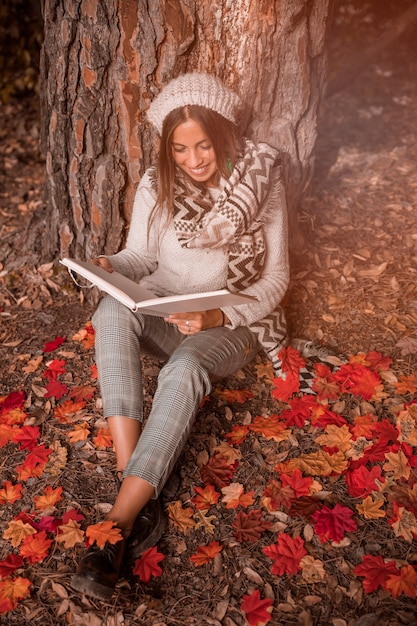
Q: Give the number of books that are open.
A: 1